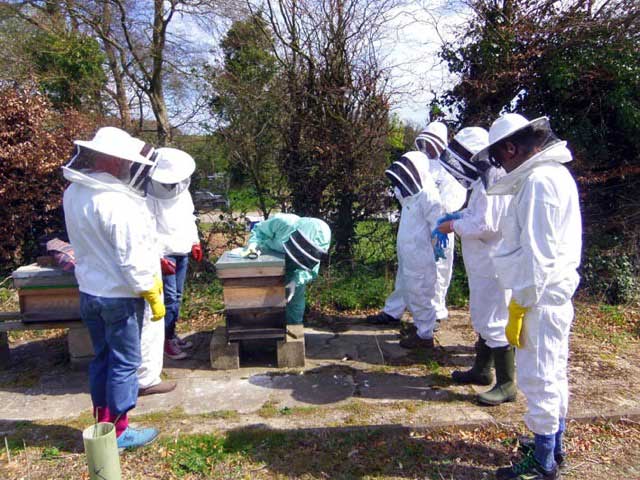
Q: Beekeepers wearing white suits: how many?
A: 7